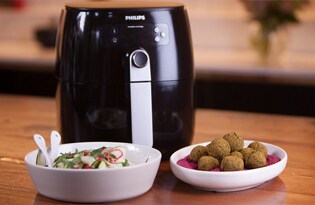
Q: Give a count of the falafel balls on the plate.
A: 9